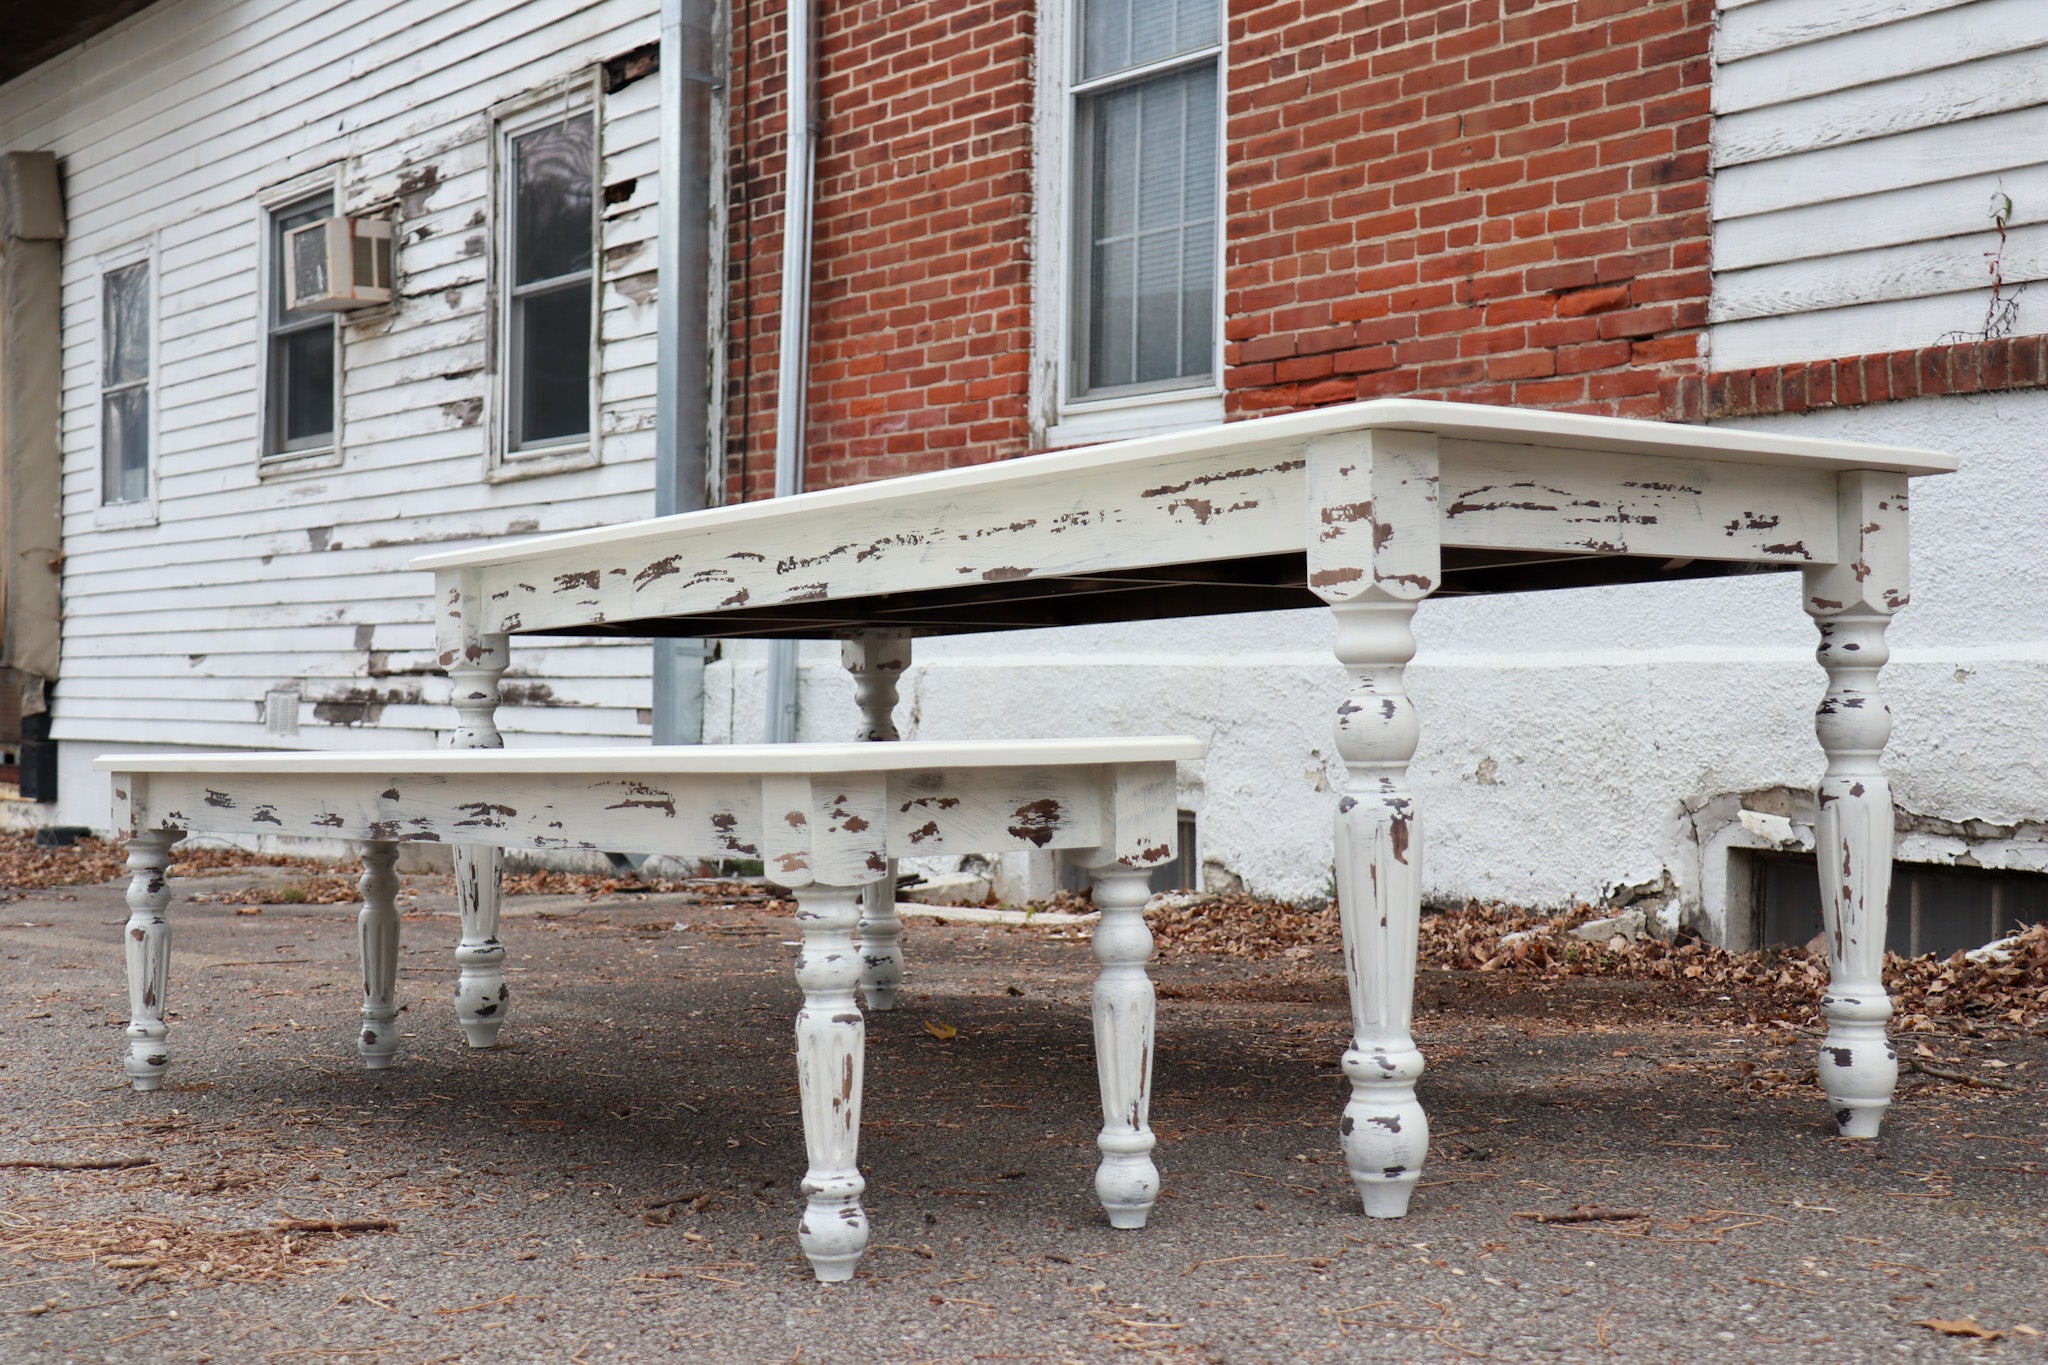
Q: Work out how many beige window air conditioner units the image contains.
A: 1